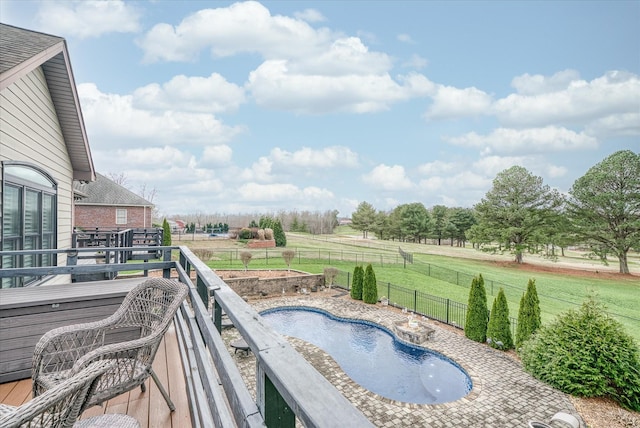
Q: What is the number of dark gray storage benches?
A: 1